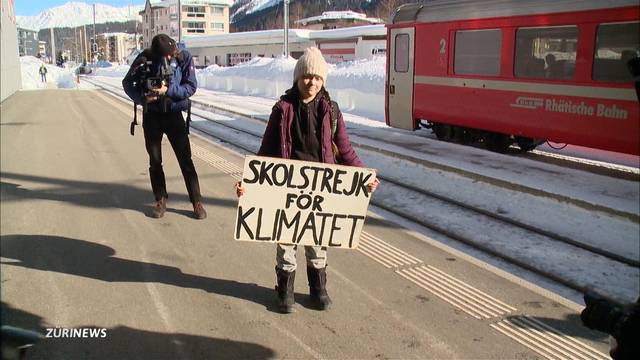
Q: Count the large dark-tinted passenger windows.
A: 3